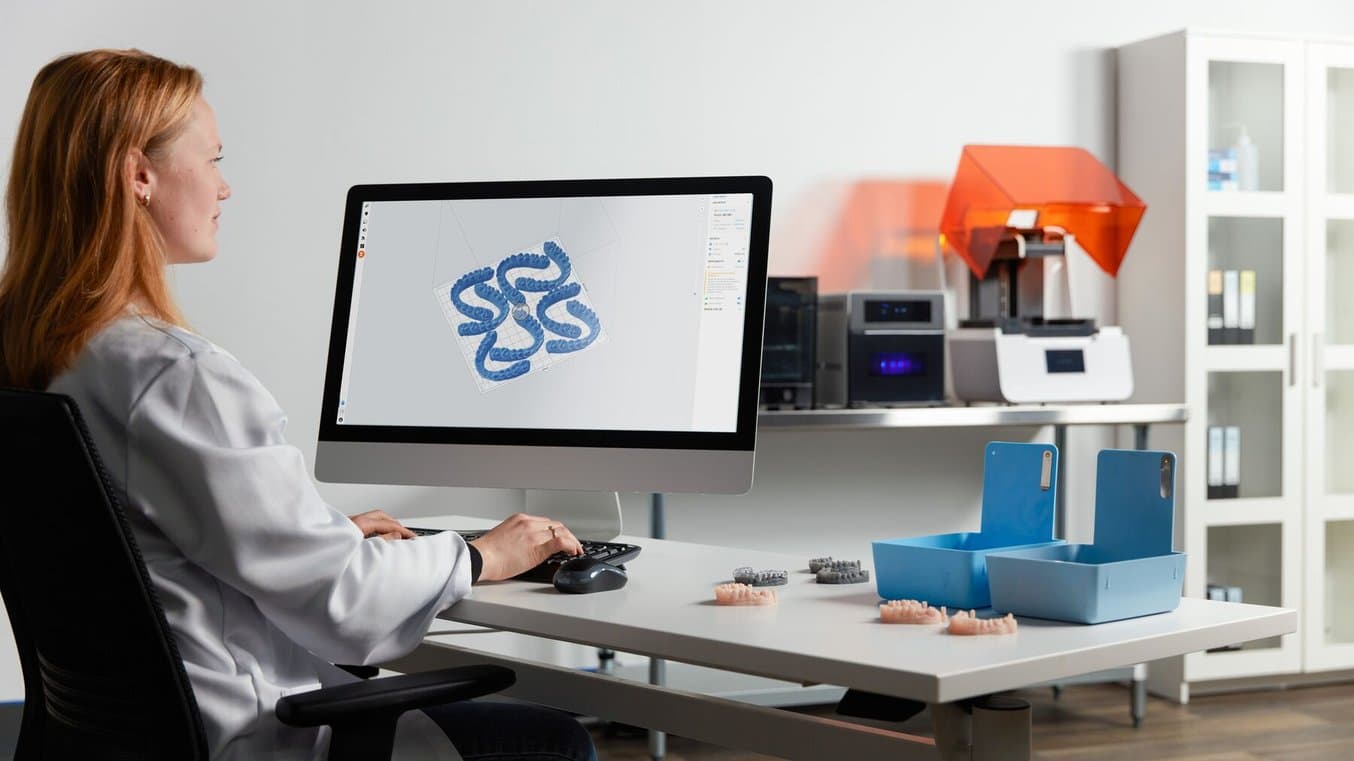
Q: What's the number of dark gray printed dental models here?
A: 3